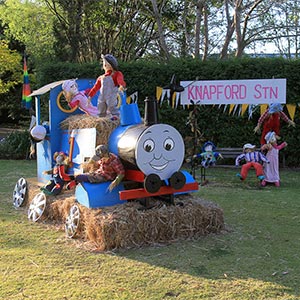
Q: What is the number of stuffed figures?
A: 8